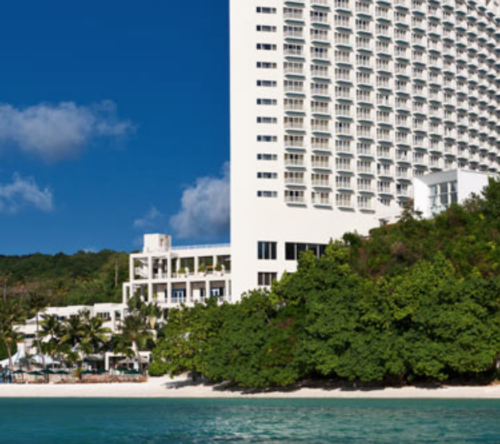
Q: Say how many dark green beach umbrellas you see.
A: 8